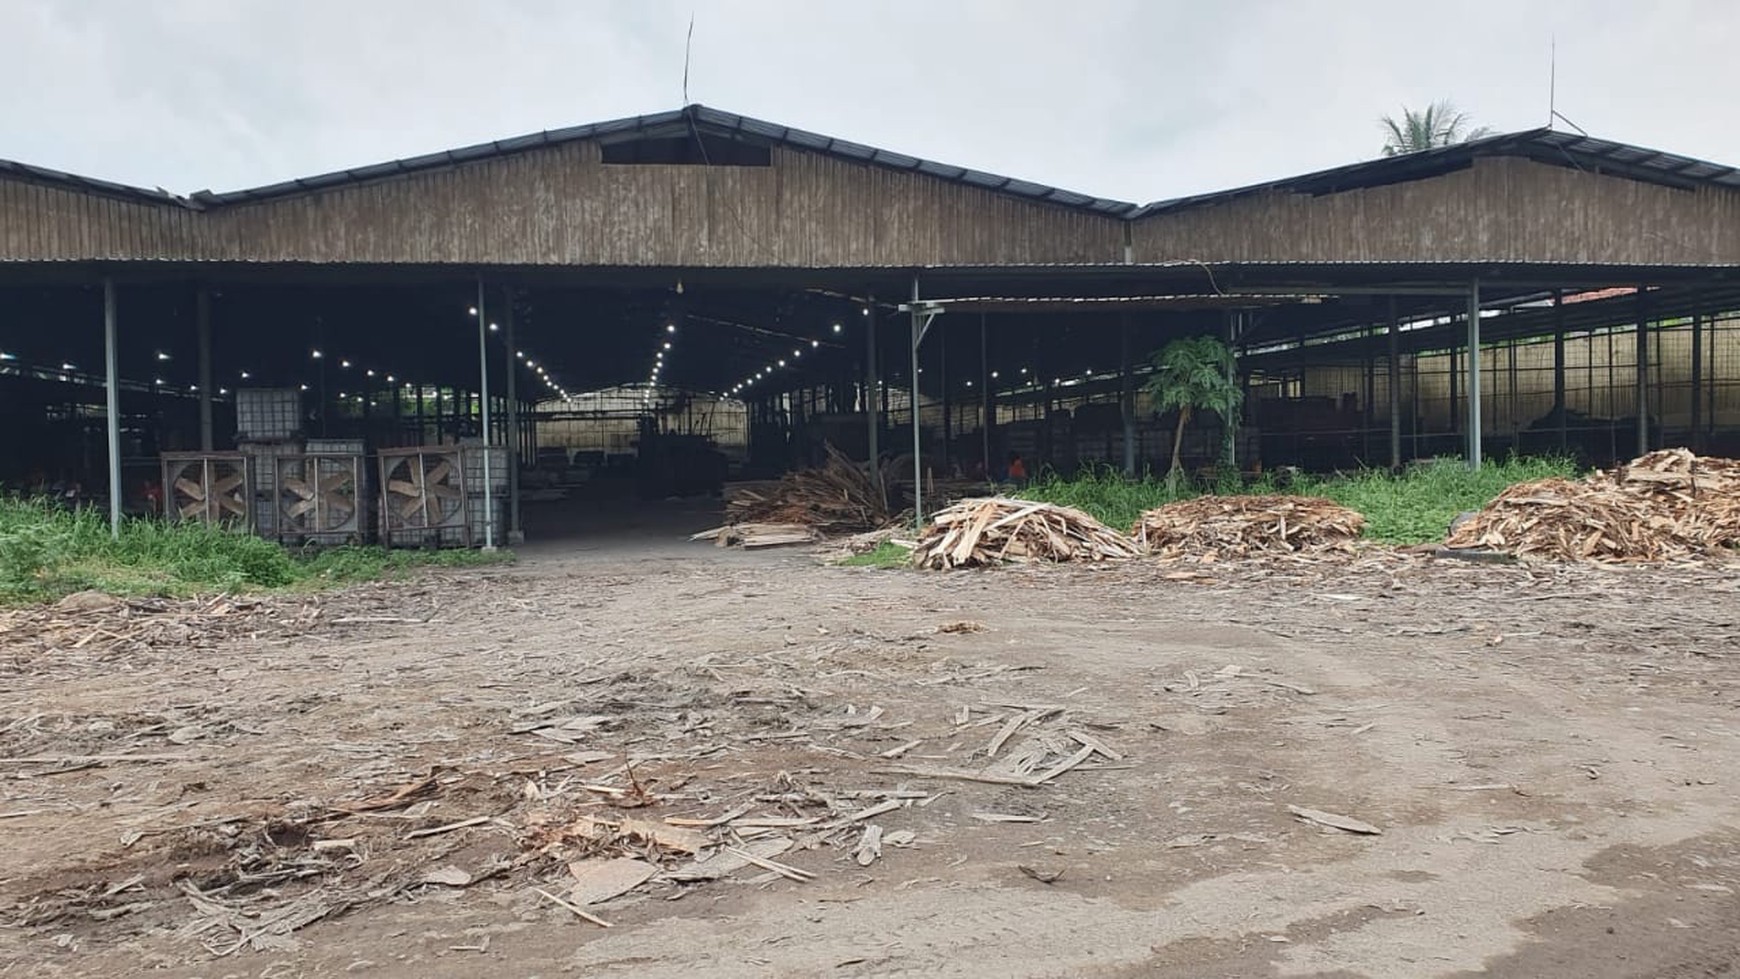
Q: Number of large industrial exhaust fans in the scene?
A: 3